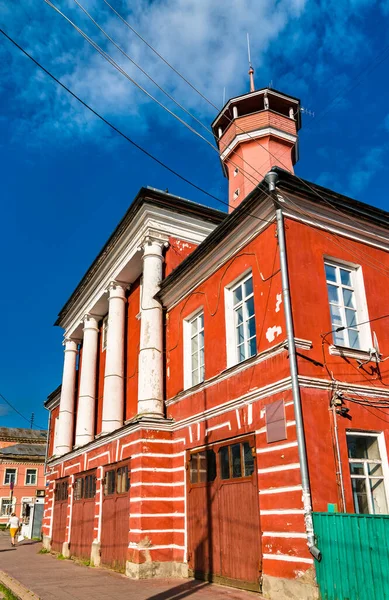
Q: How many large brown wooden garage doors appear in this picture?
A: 4